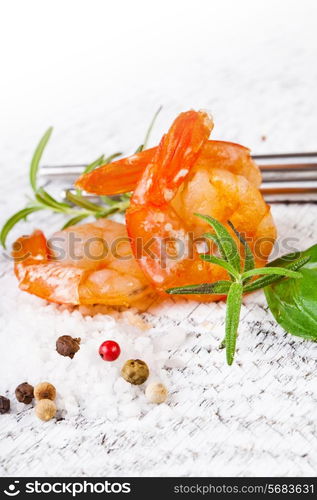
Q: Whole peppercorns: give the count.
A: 8